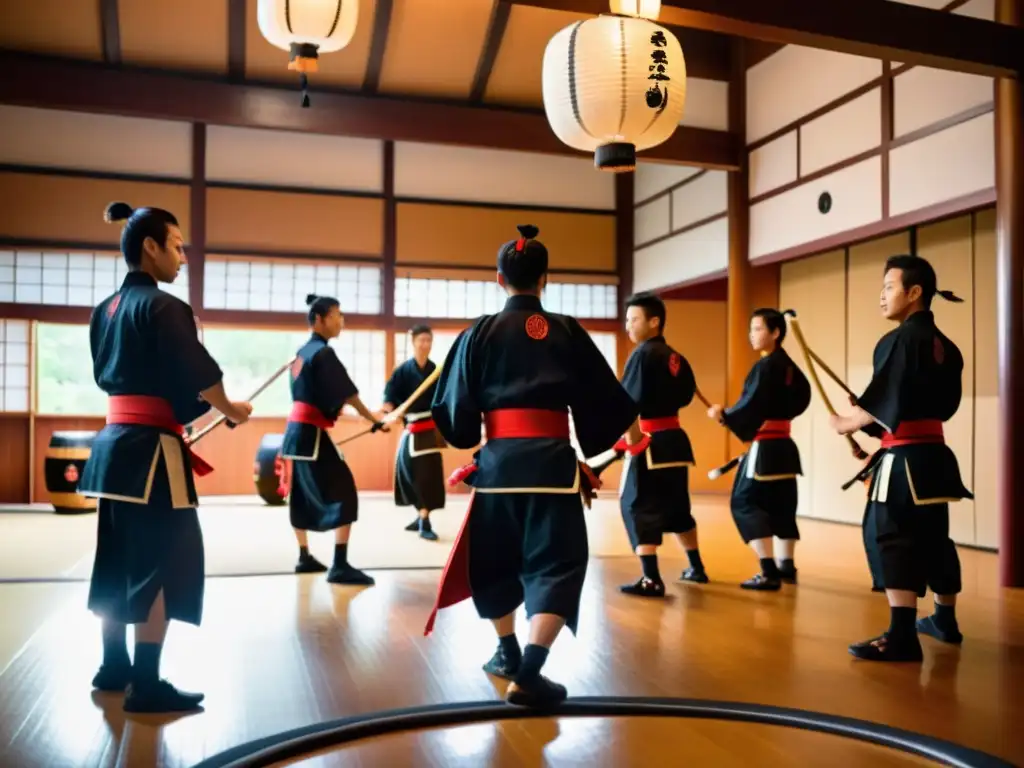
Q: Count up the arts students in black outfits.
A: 7